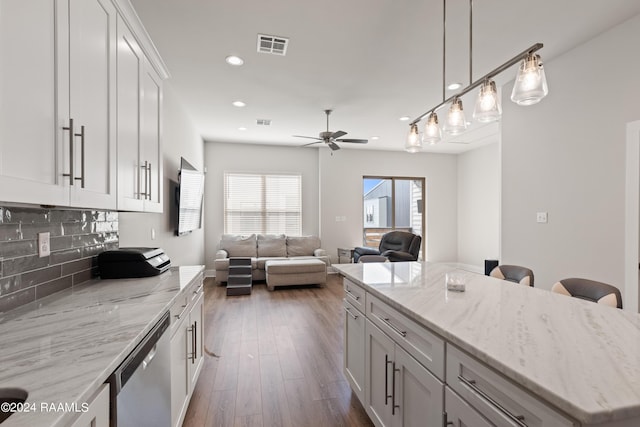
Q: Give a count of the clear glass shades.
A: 5